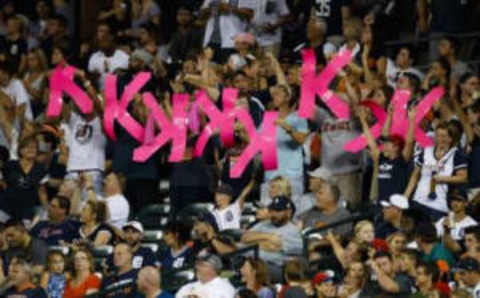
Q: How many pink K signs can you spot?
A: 8